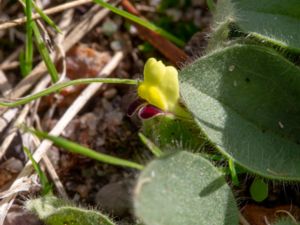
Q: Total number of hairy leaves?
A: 4